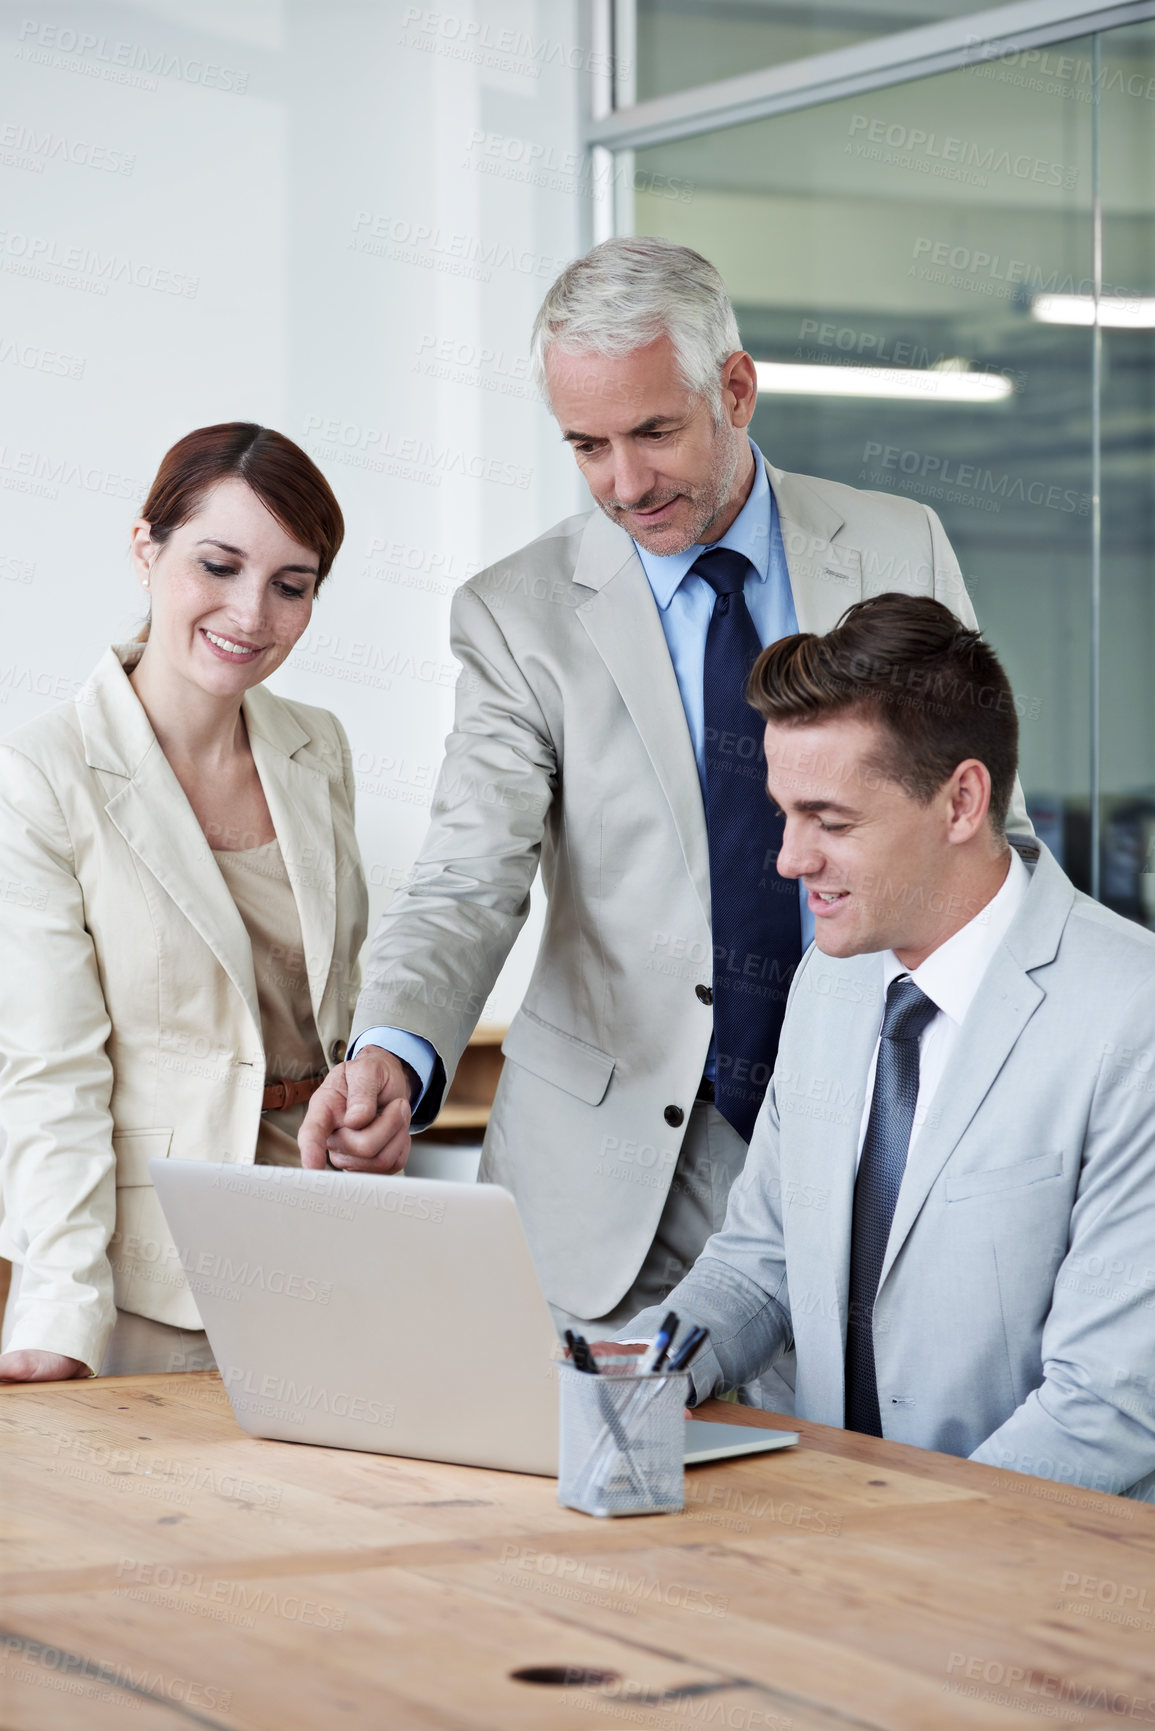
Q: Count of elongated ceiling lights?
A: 2